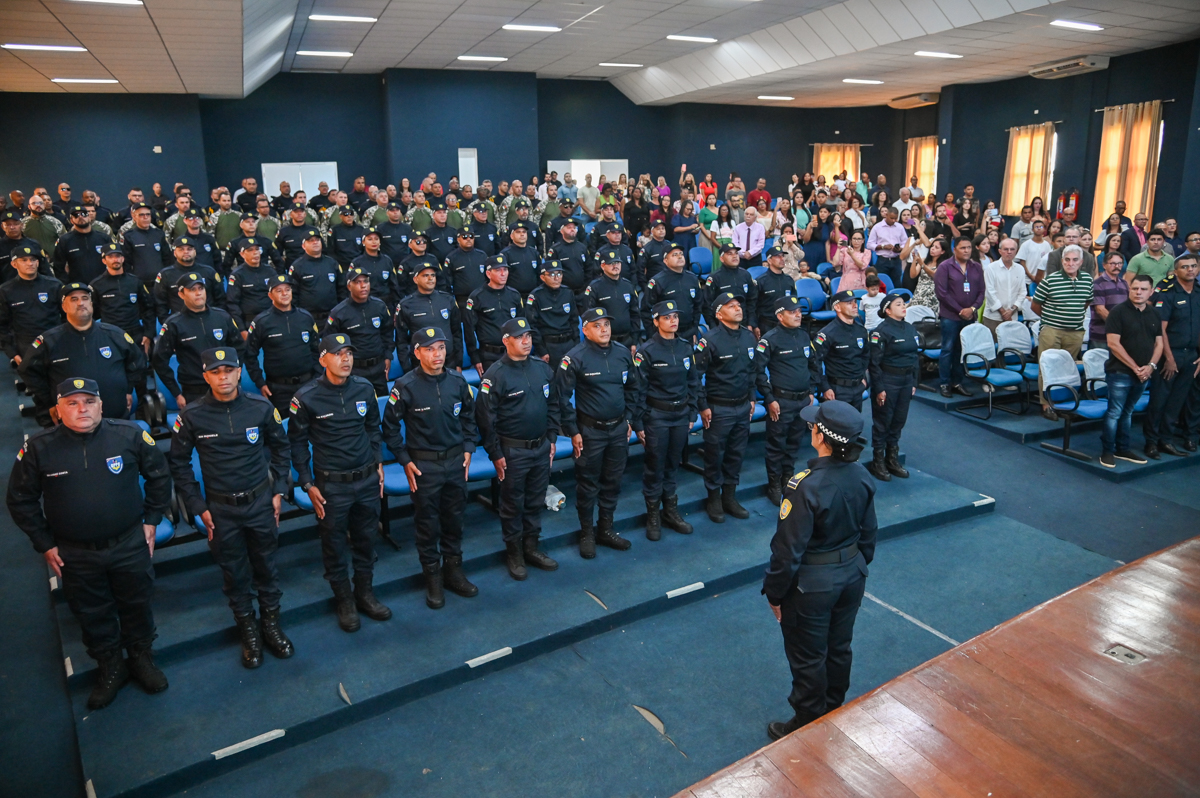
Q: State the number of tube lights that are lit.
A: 13